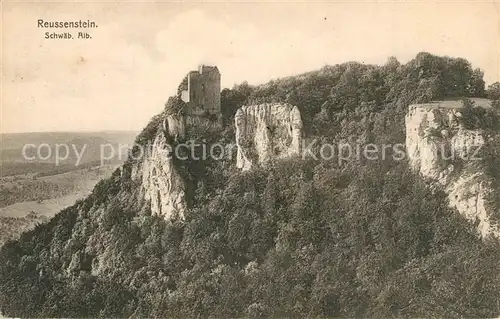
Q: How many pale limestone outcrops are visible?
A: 3